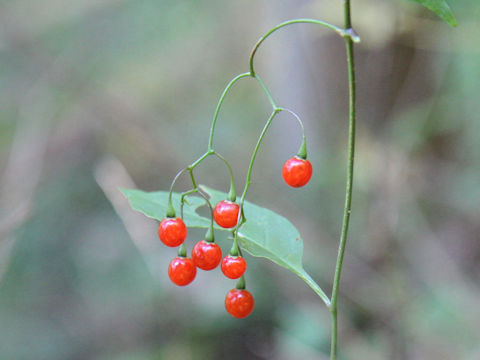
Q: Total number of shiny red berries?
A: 7